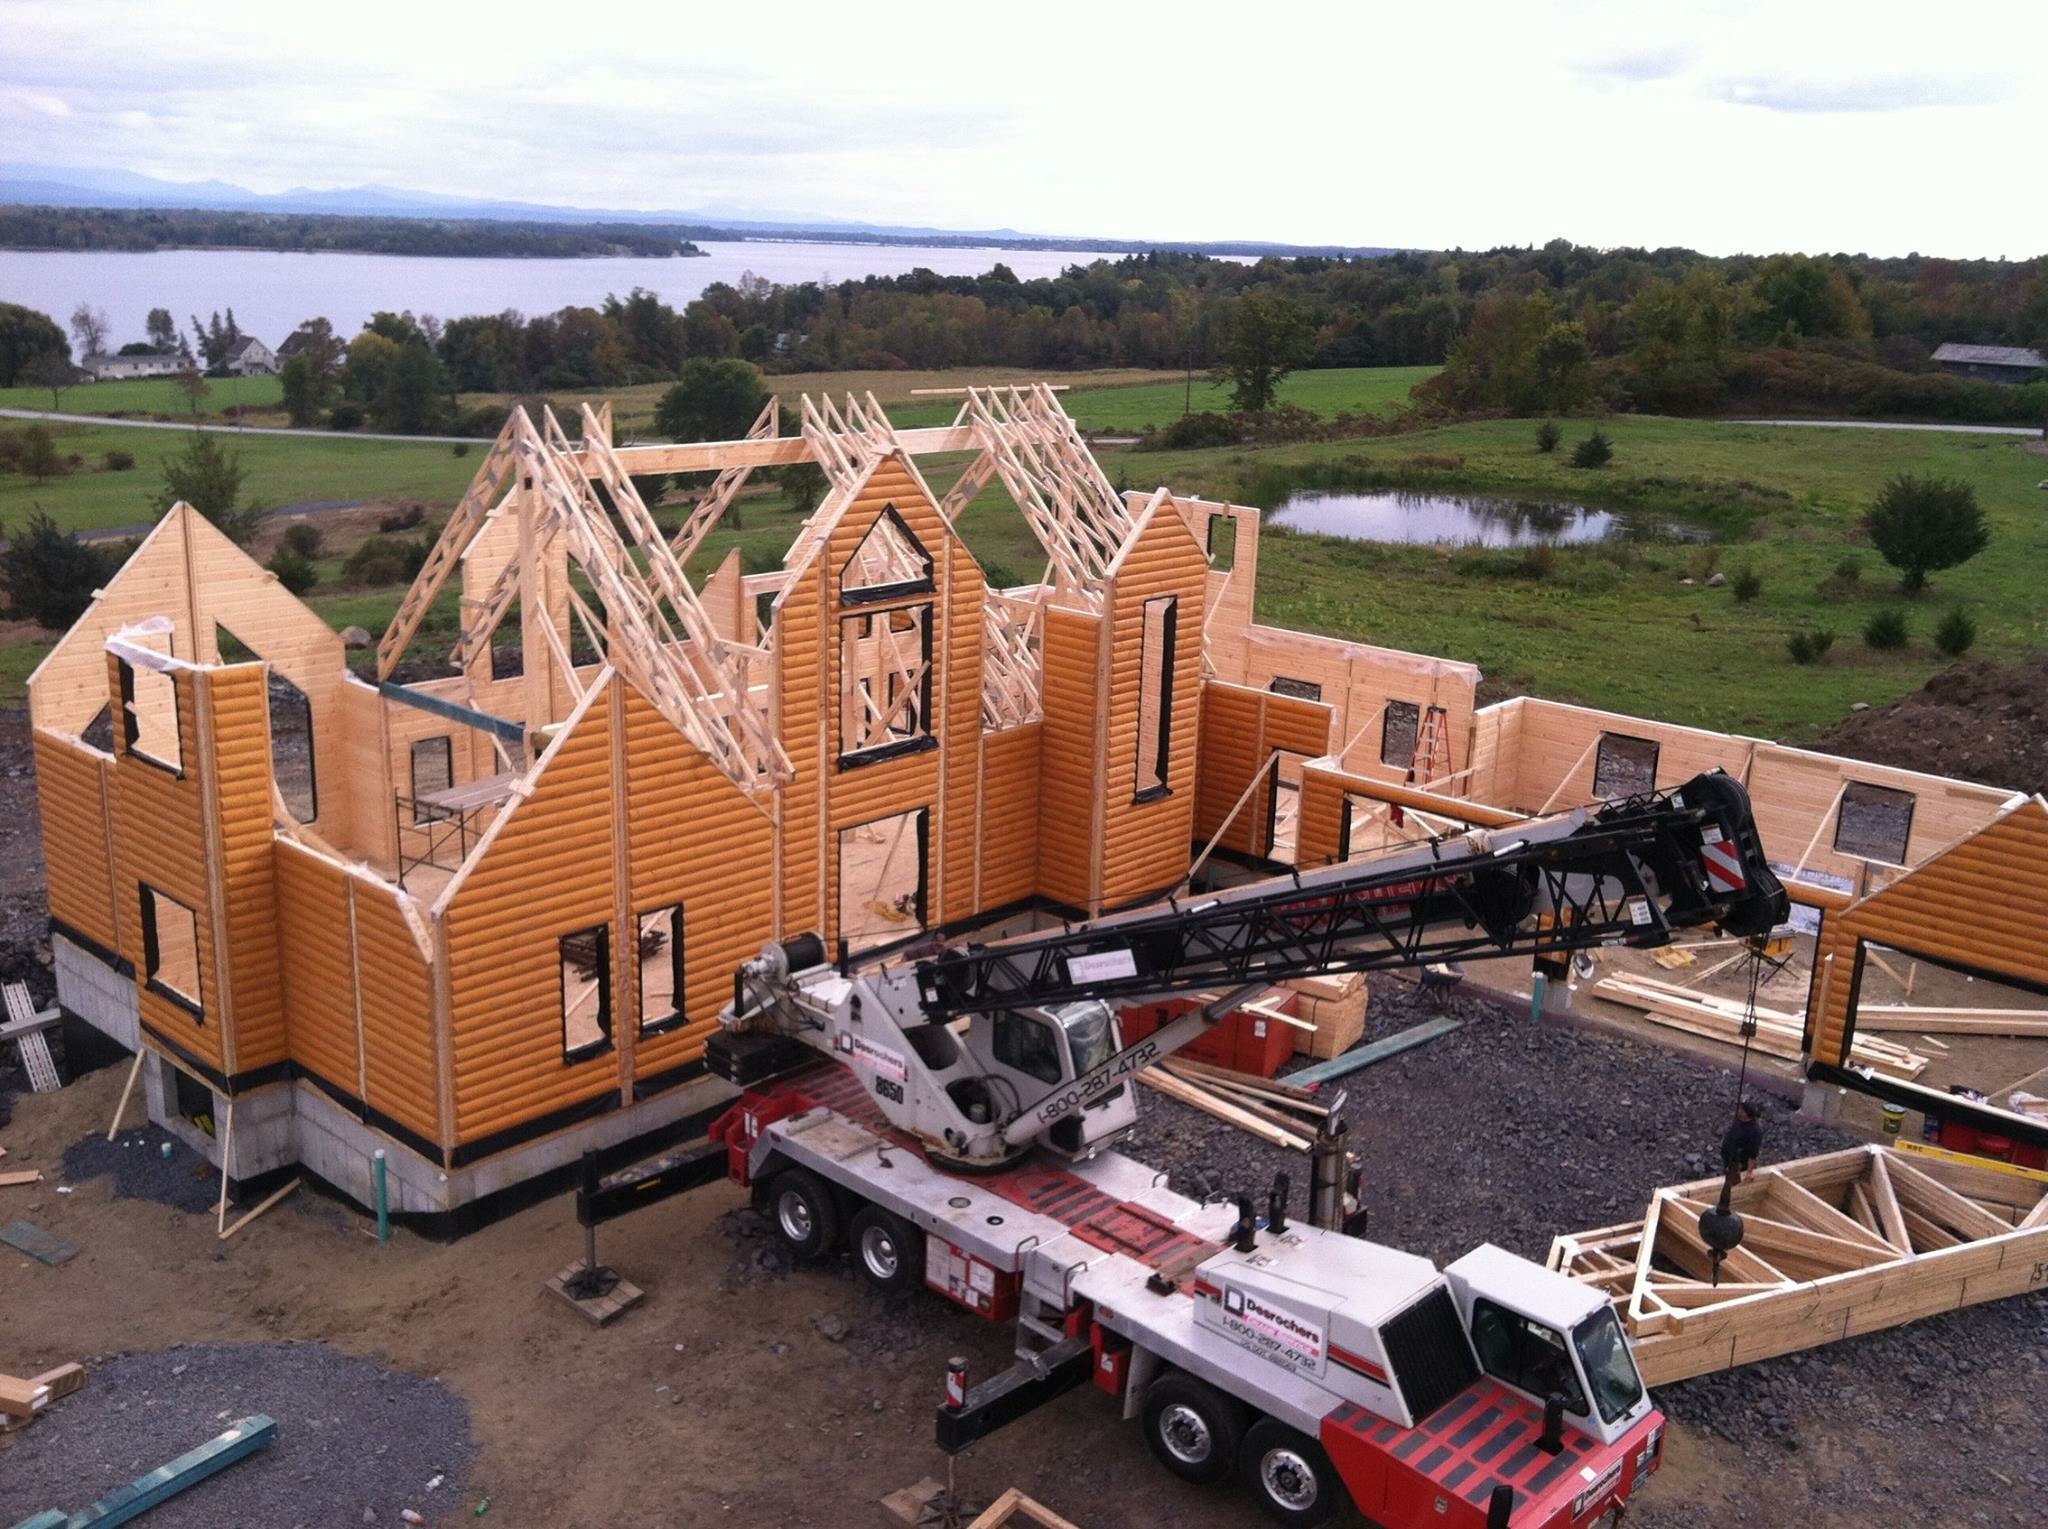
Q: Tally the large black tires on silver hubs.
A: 4